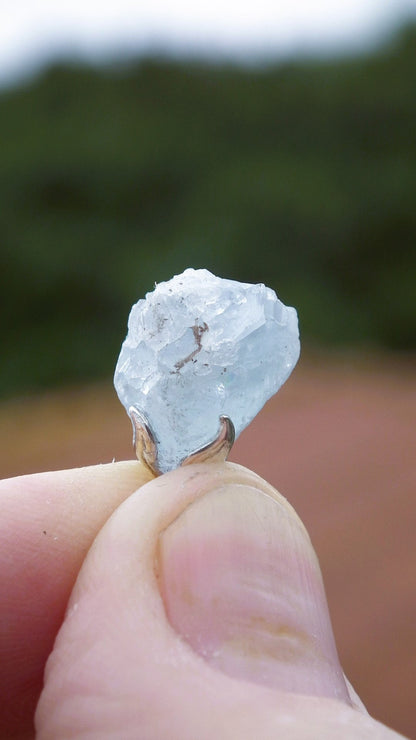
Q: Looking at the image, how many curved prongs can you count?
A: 2